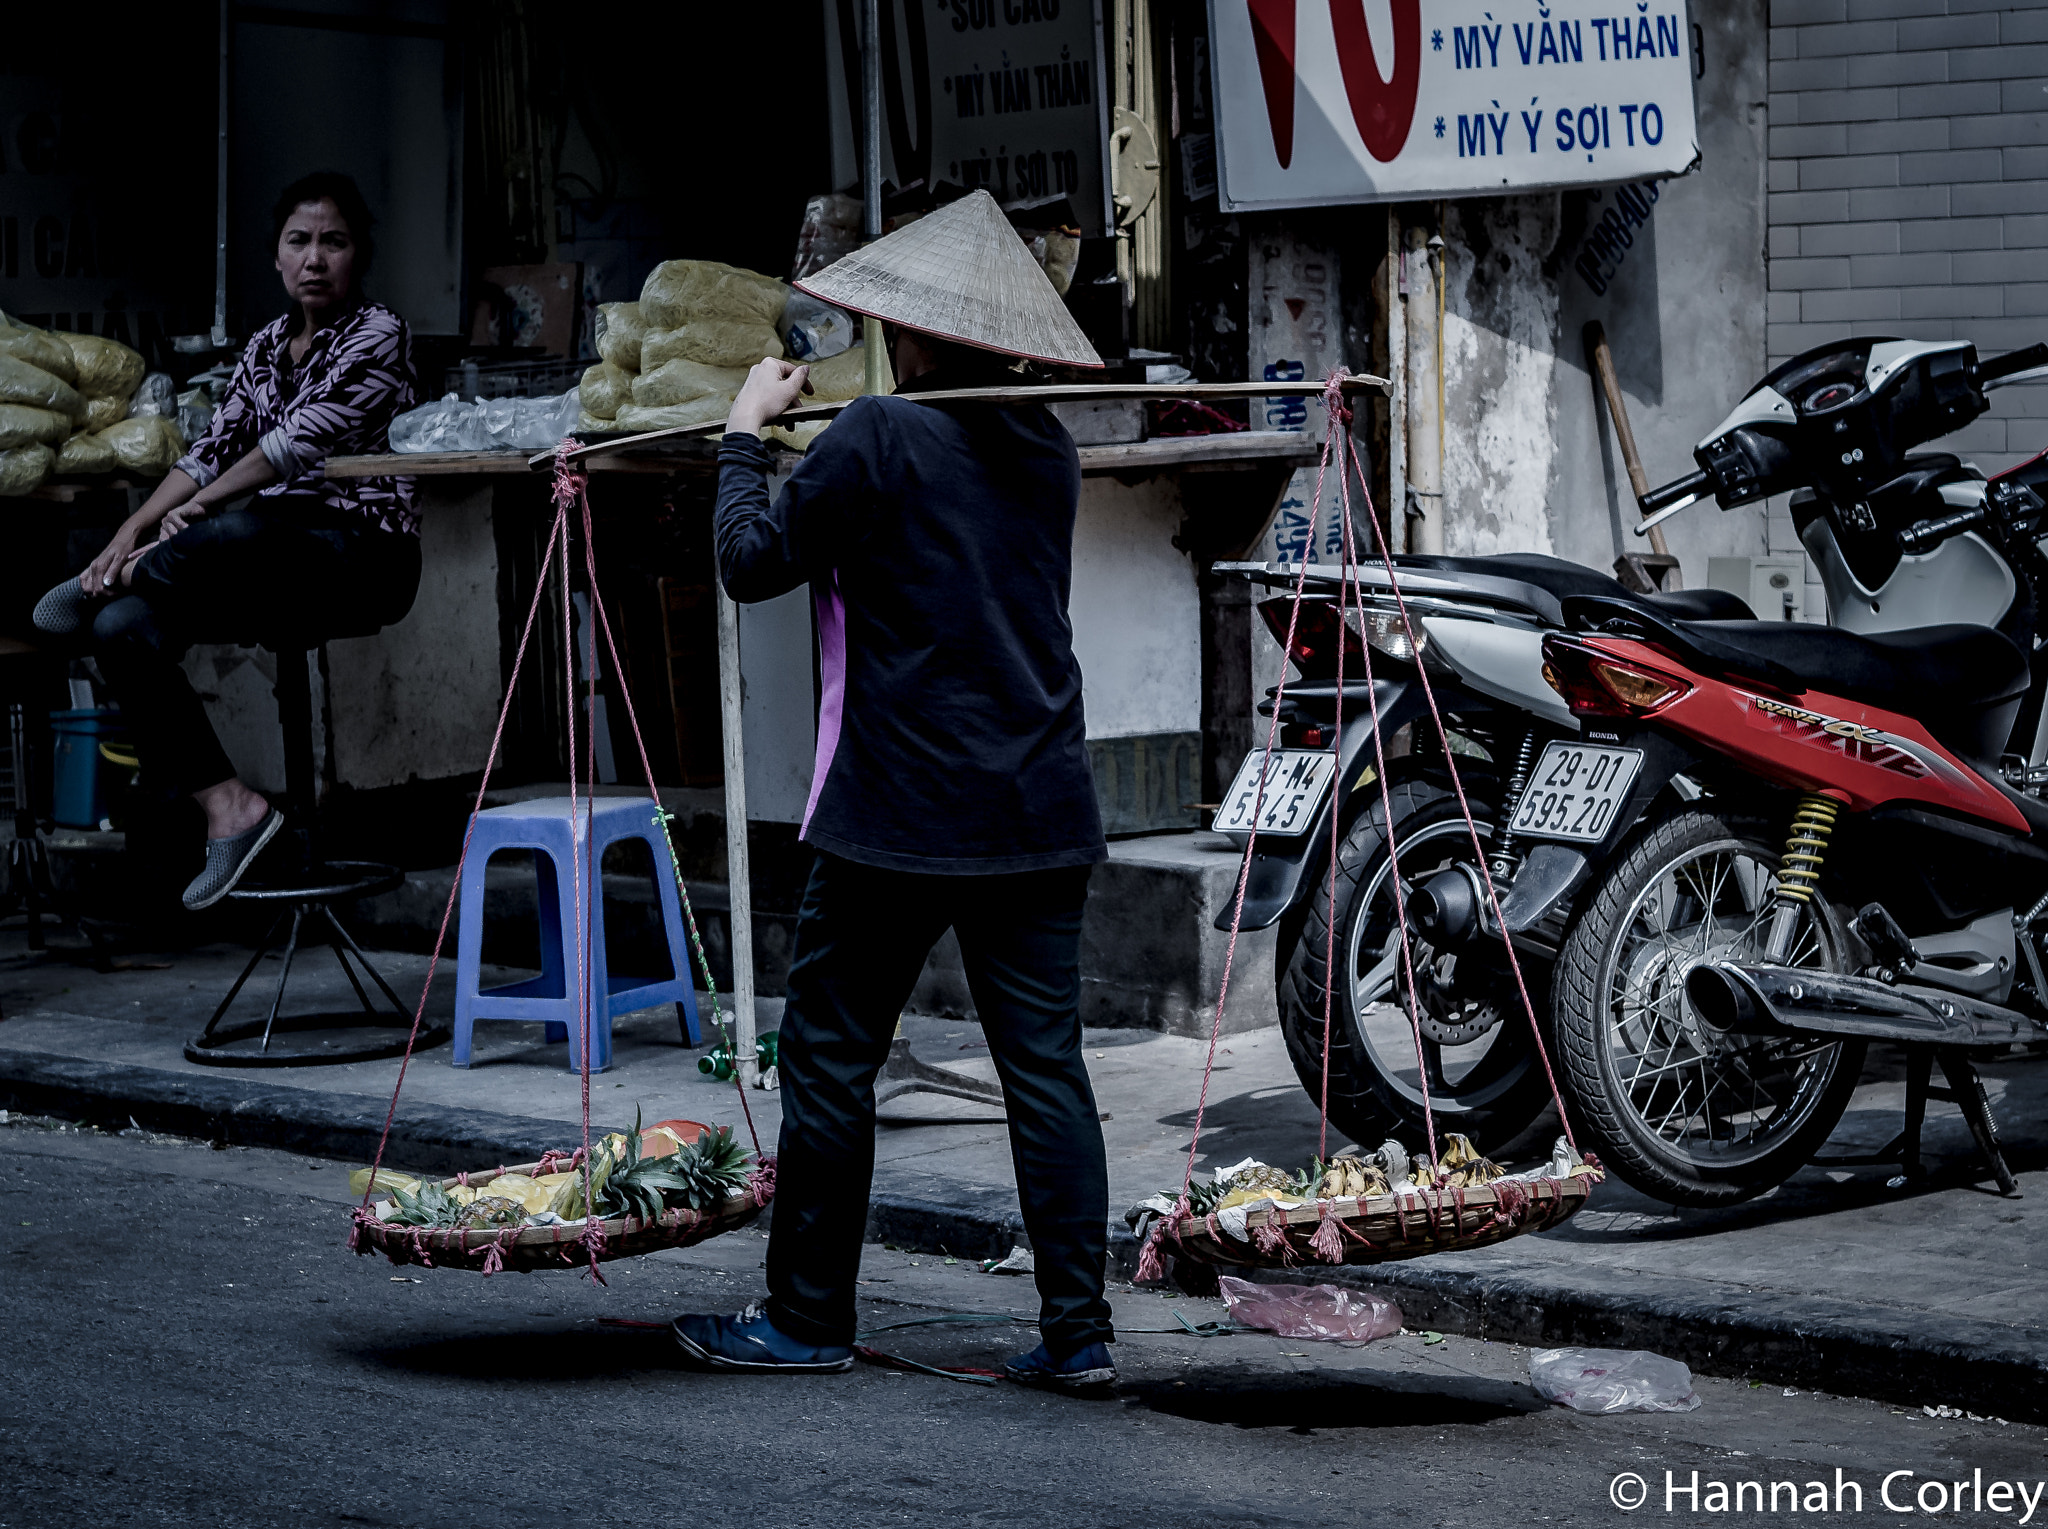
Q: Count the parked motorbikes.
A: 2